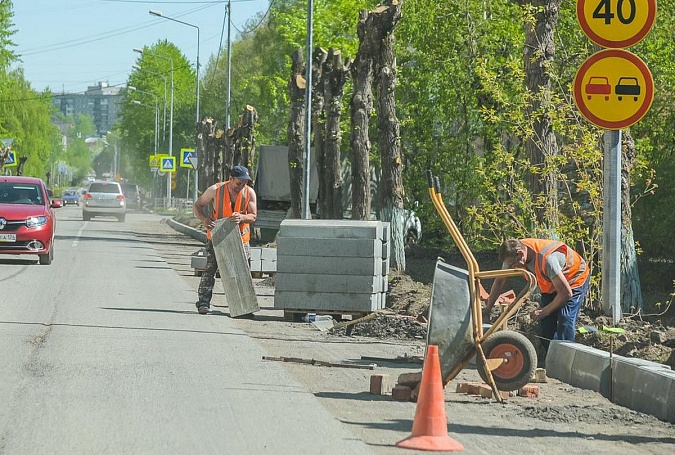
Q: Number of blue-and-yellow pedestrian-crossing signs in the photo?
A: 3